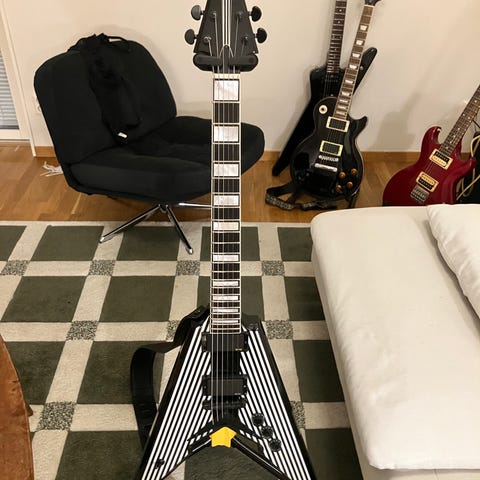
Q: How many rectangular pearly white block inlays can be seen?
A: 10